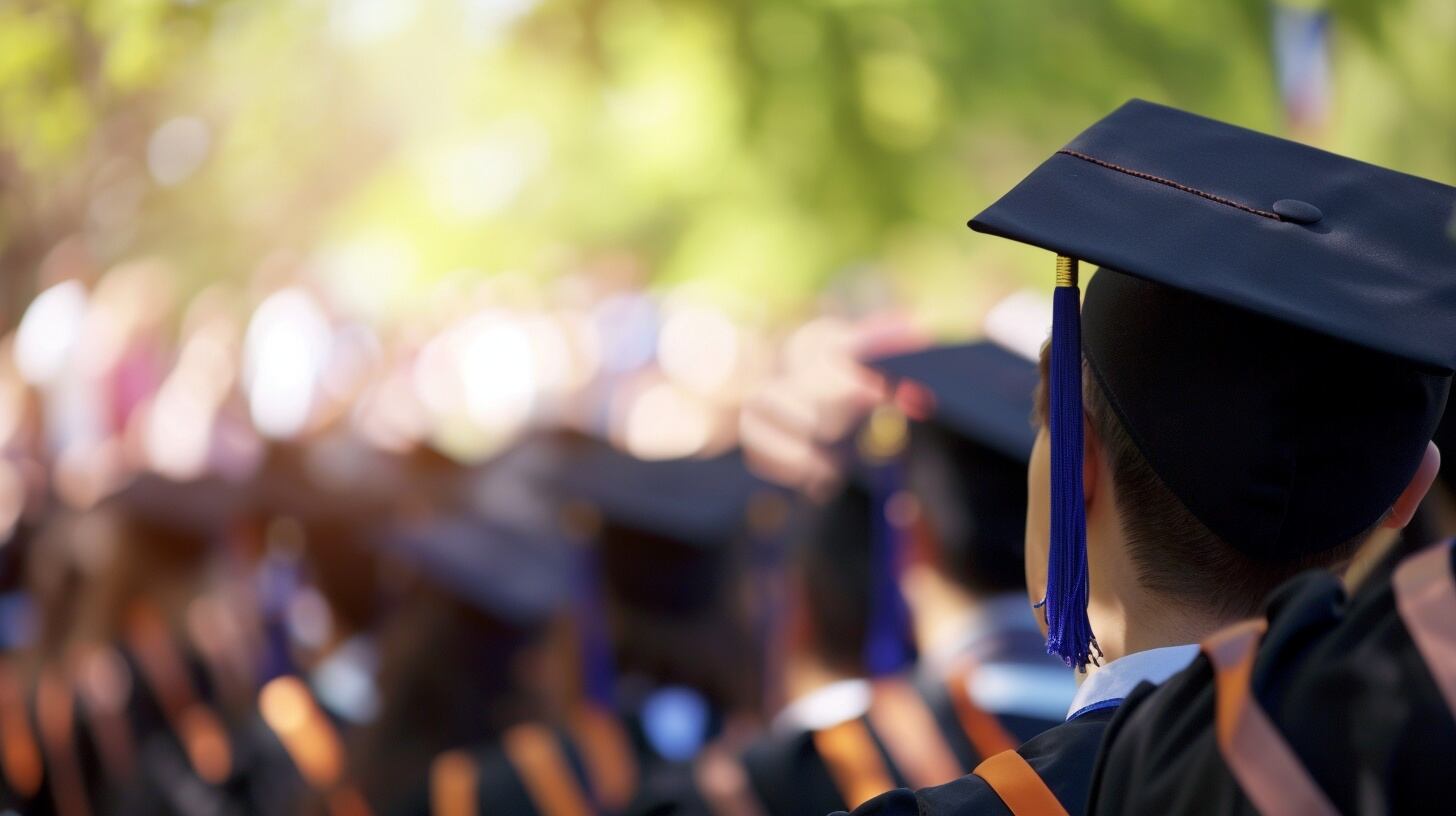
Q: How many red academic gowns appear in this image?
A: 0